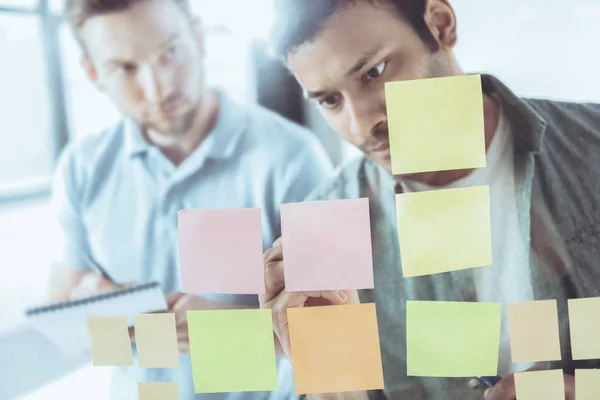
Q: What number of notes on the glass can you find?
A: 14